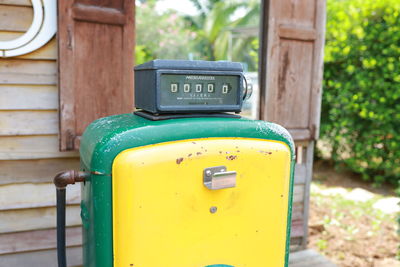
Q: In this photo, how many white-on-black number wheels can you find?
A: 5